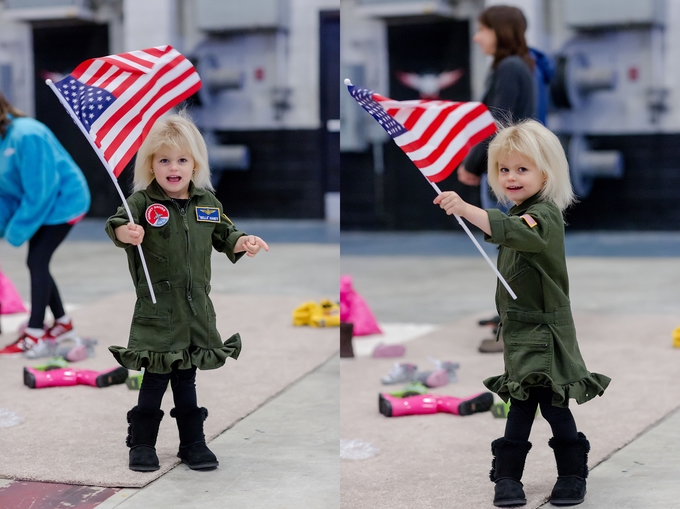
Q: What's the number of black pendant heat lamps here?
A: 0